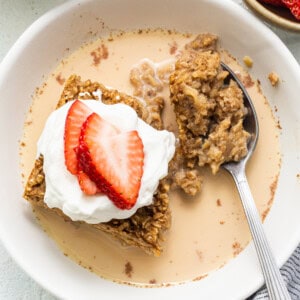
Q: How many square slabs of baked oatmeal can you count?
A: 1